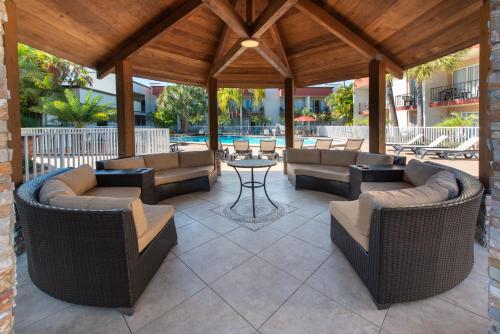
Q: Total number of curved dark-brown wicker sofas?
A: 4